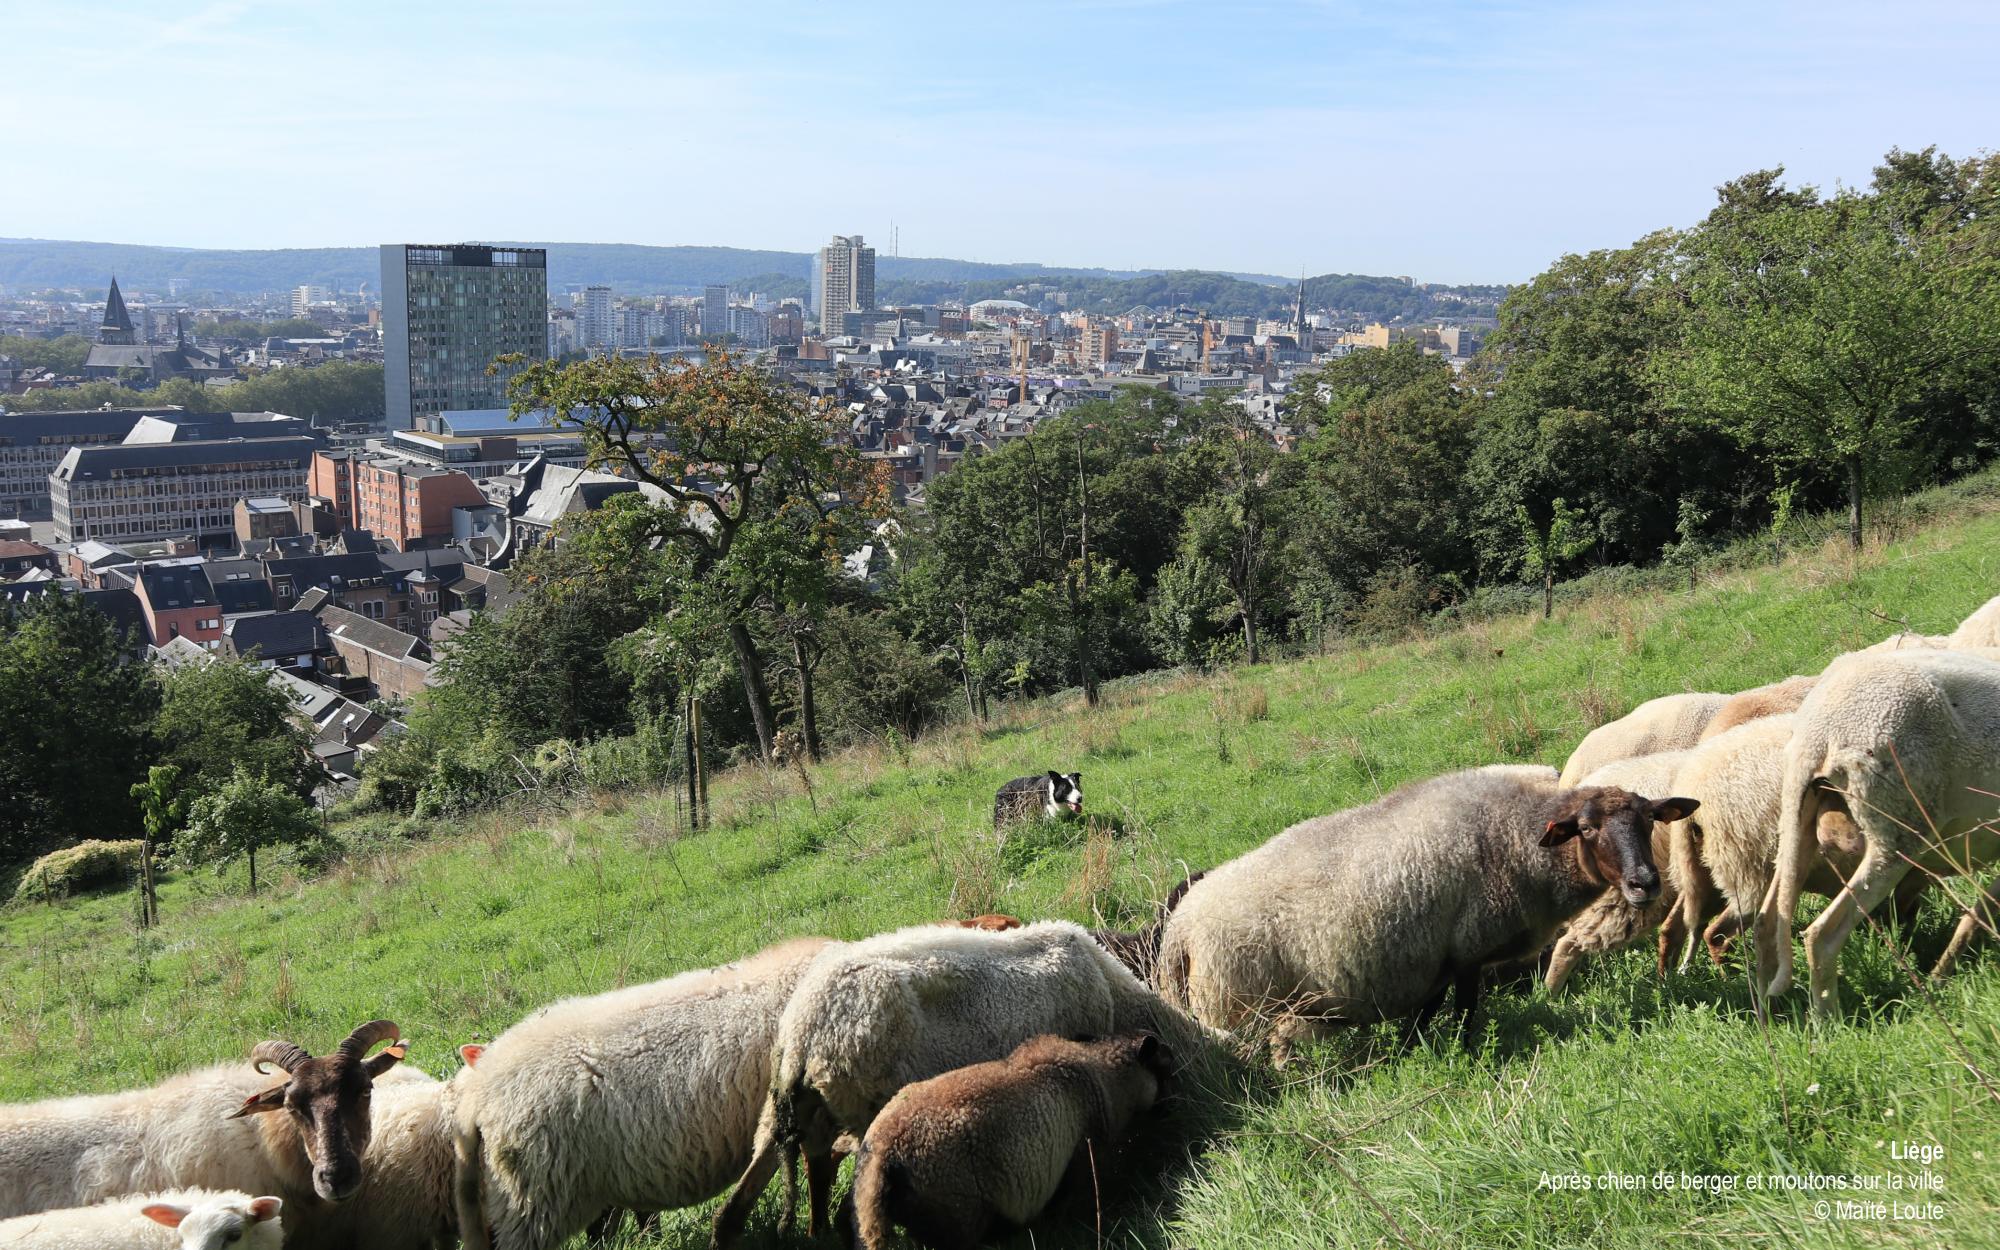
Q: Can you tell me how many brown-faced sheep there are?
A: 2